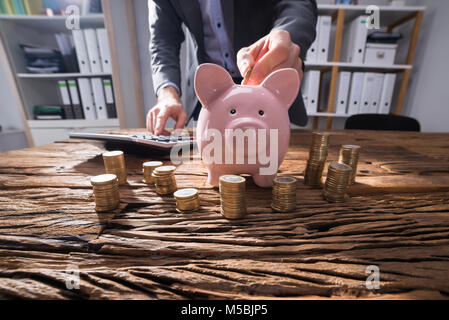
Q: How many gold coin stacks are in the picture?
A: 10